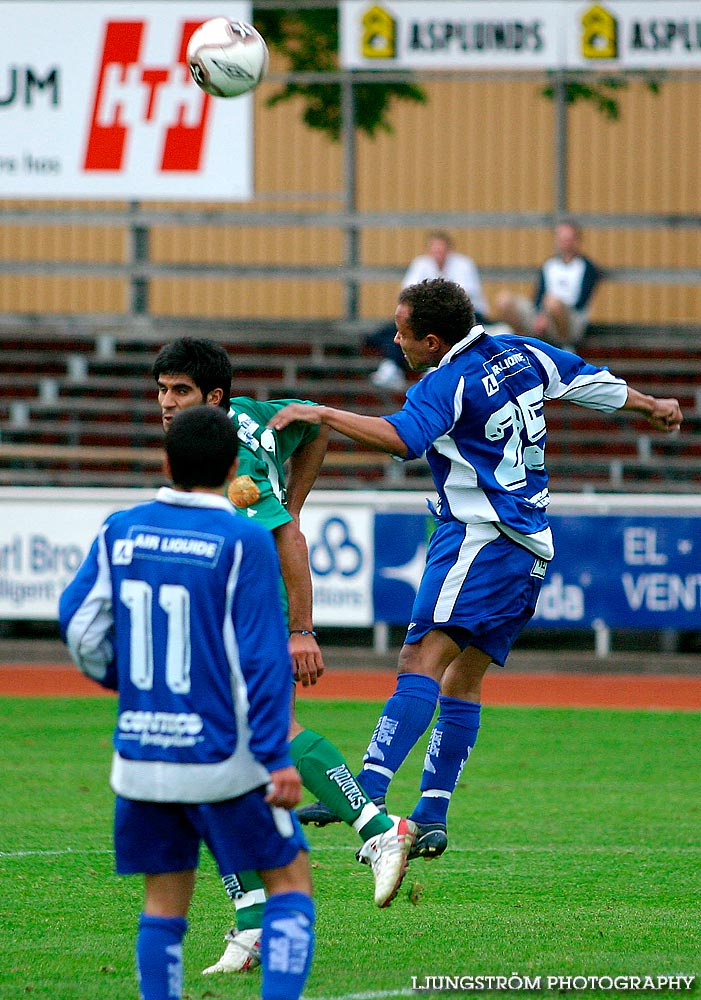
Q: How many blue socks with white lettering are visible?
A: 4